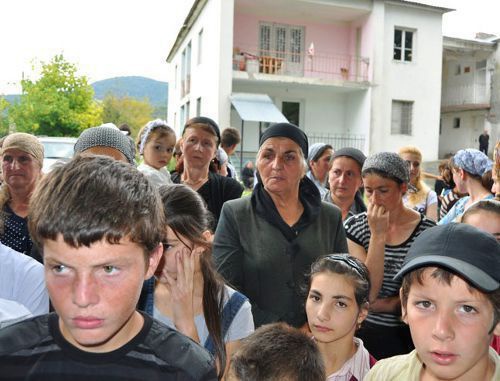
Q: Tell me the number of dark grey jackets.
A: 1